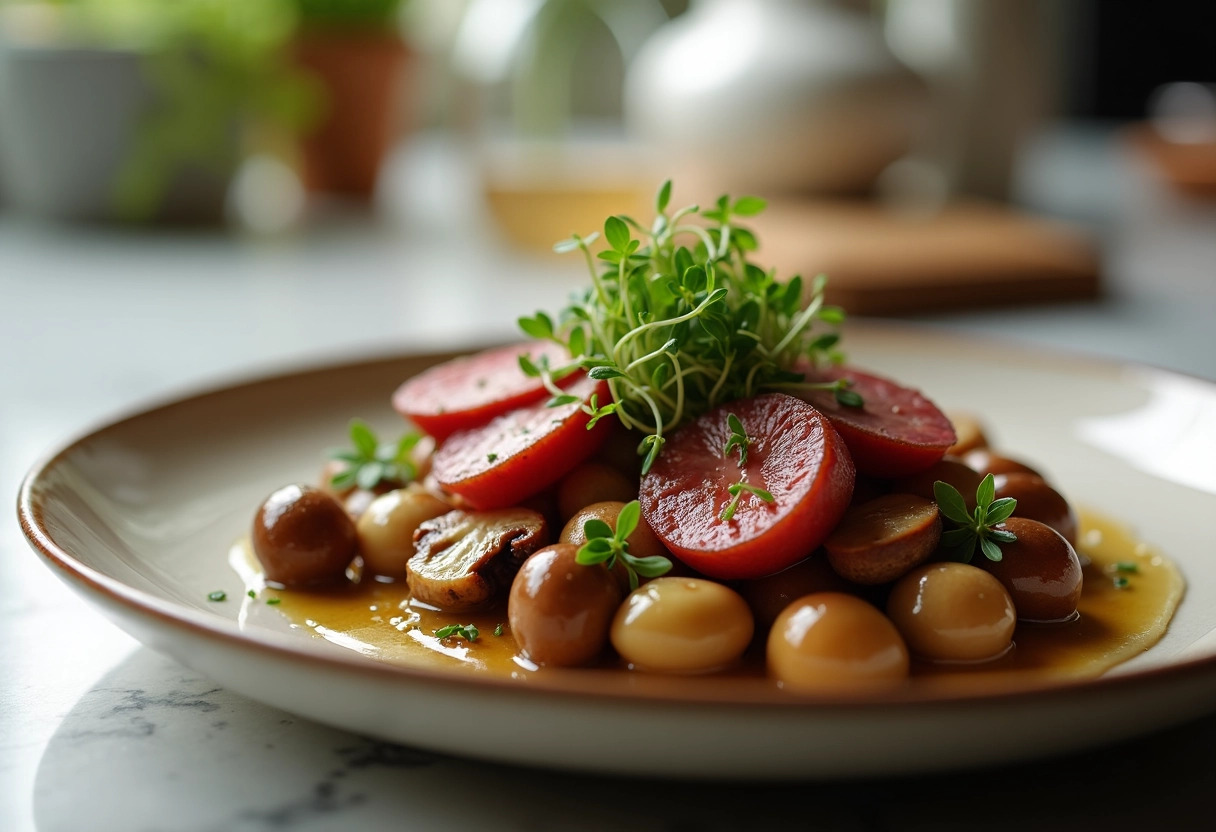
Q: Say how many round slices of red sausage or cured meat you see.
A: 4